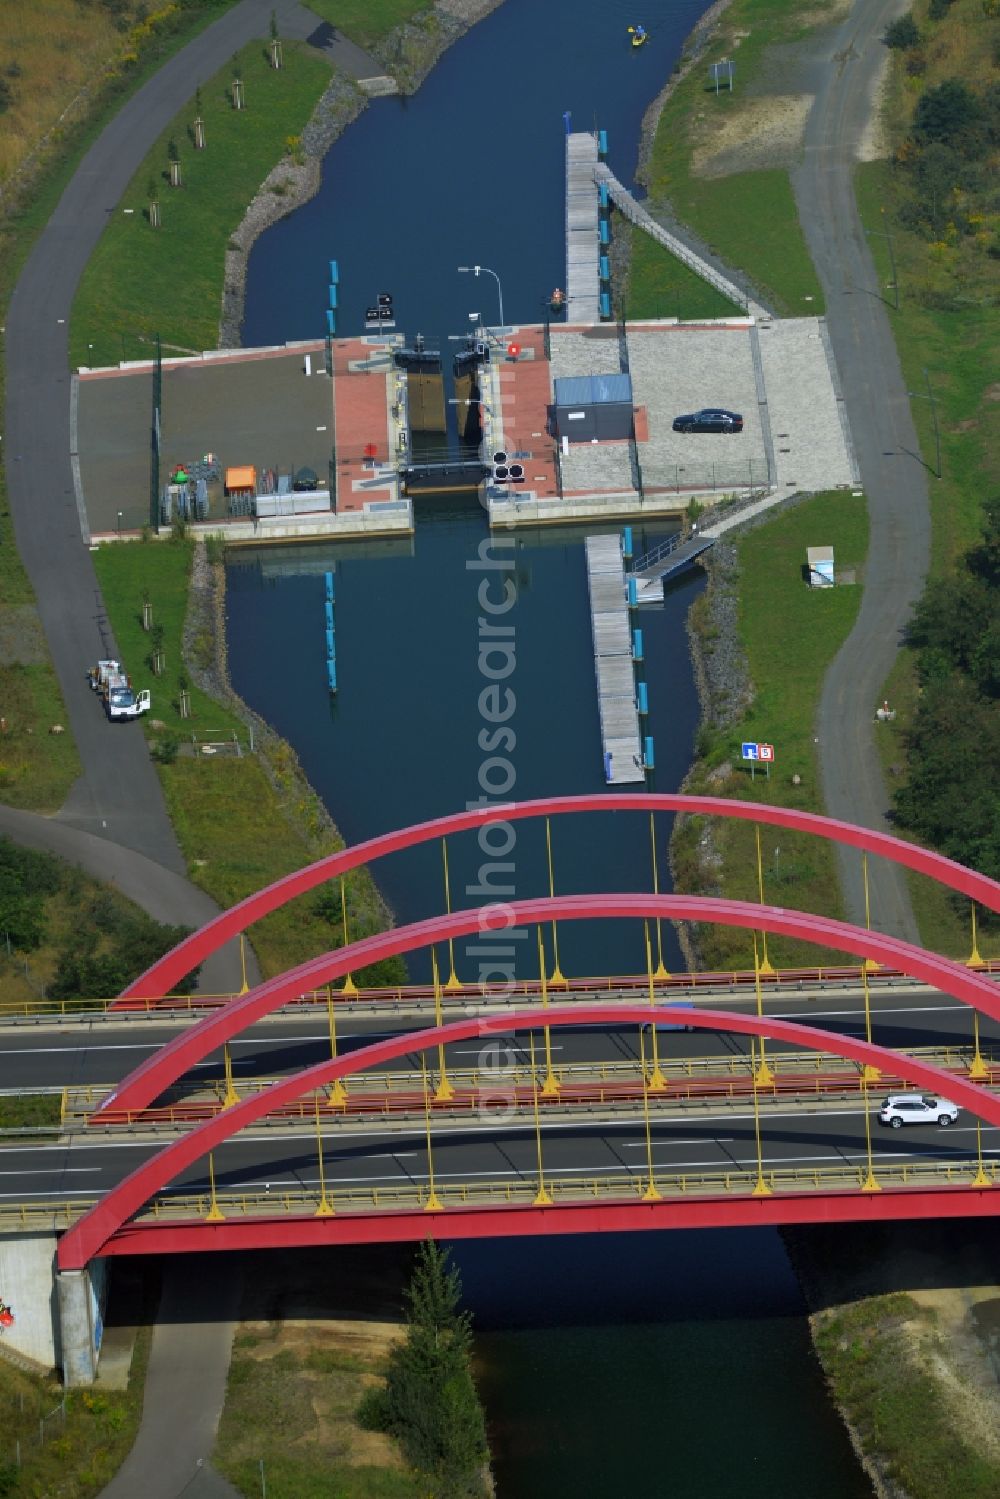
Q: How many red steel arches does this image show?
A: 3